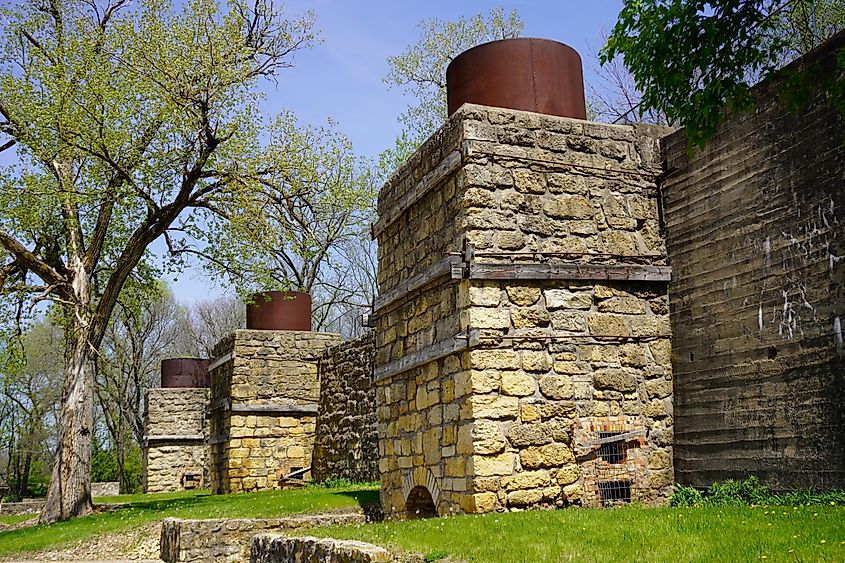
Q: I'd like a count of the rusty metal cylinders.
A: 3